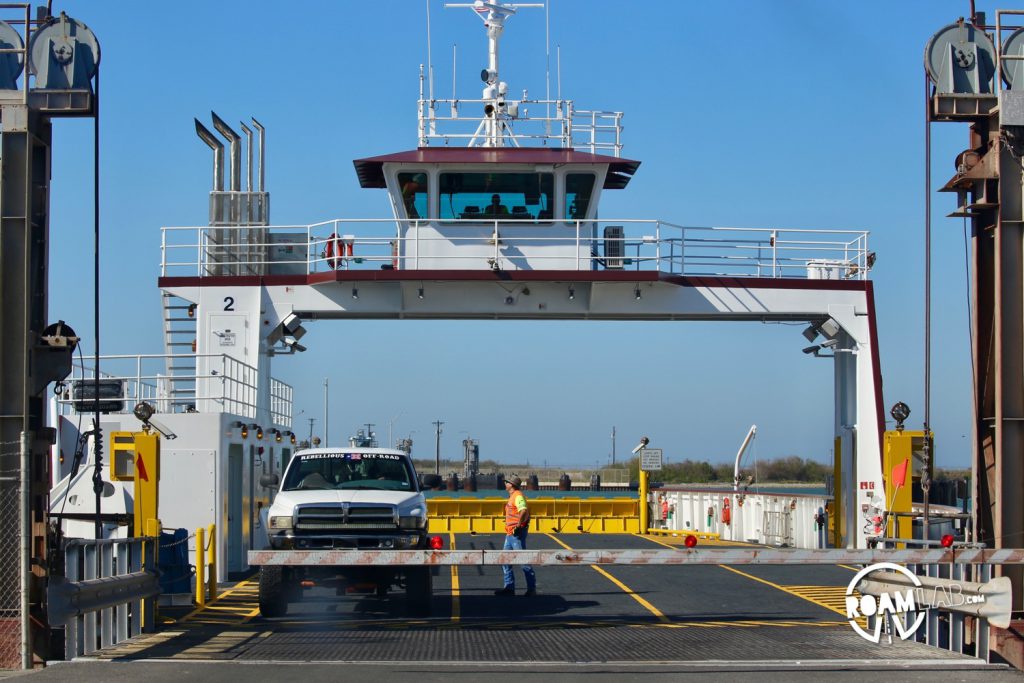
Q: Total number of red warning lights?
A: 3